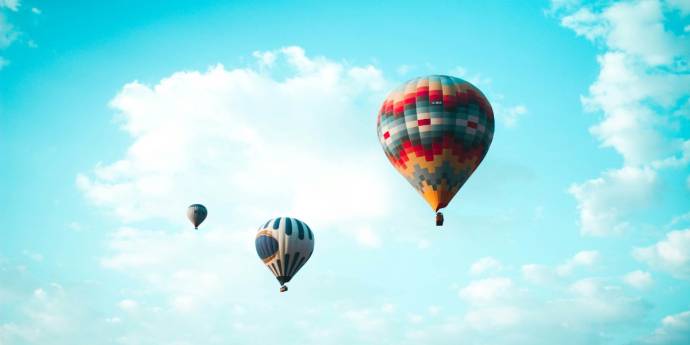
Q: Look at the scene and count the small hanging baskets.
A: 3